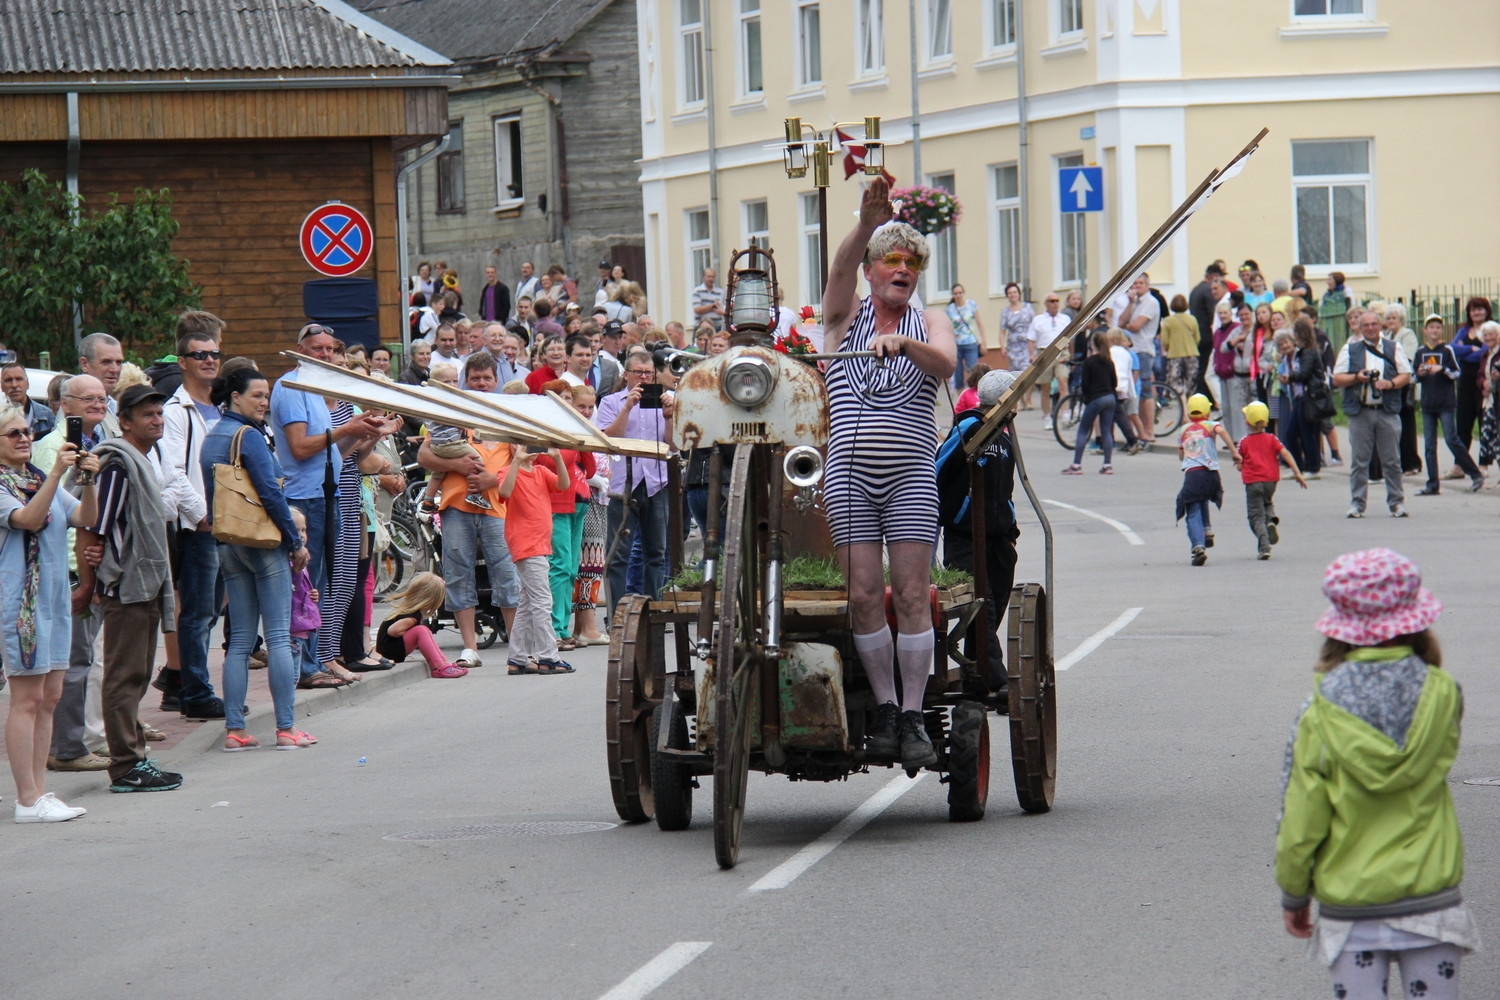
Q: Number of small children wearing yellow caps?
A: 2